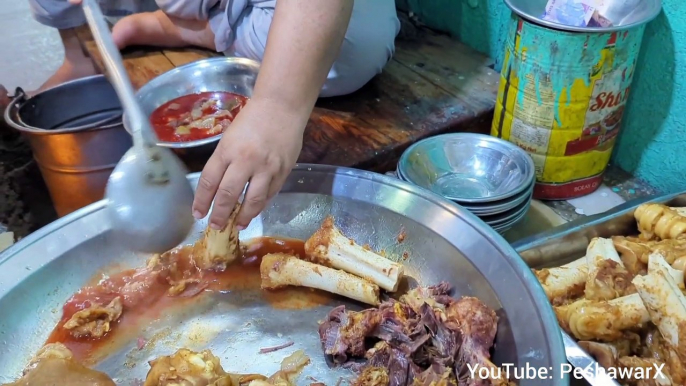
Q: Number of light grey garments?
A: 1